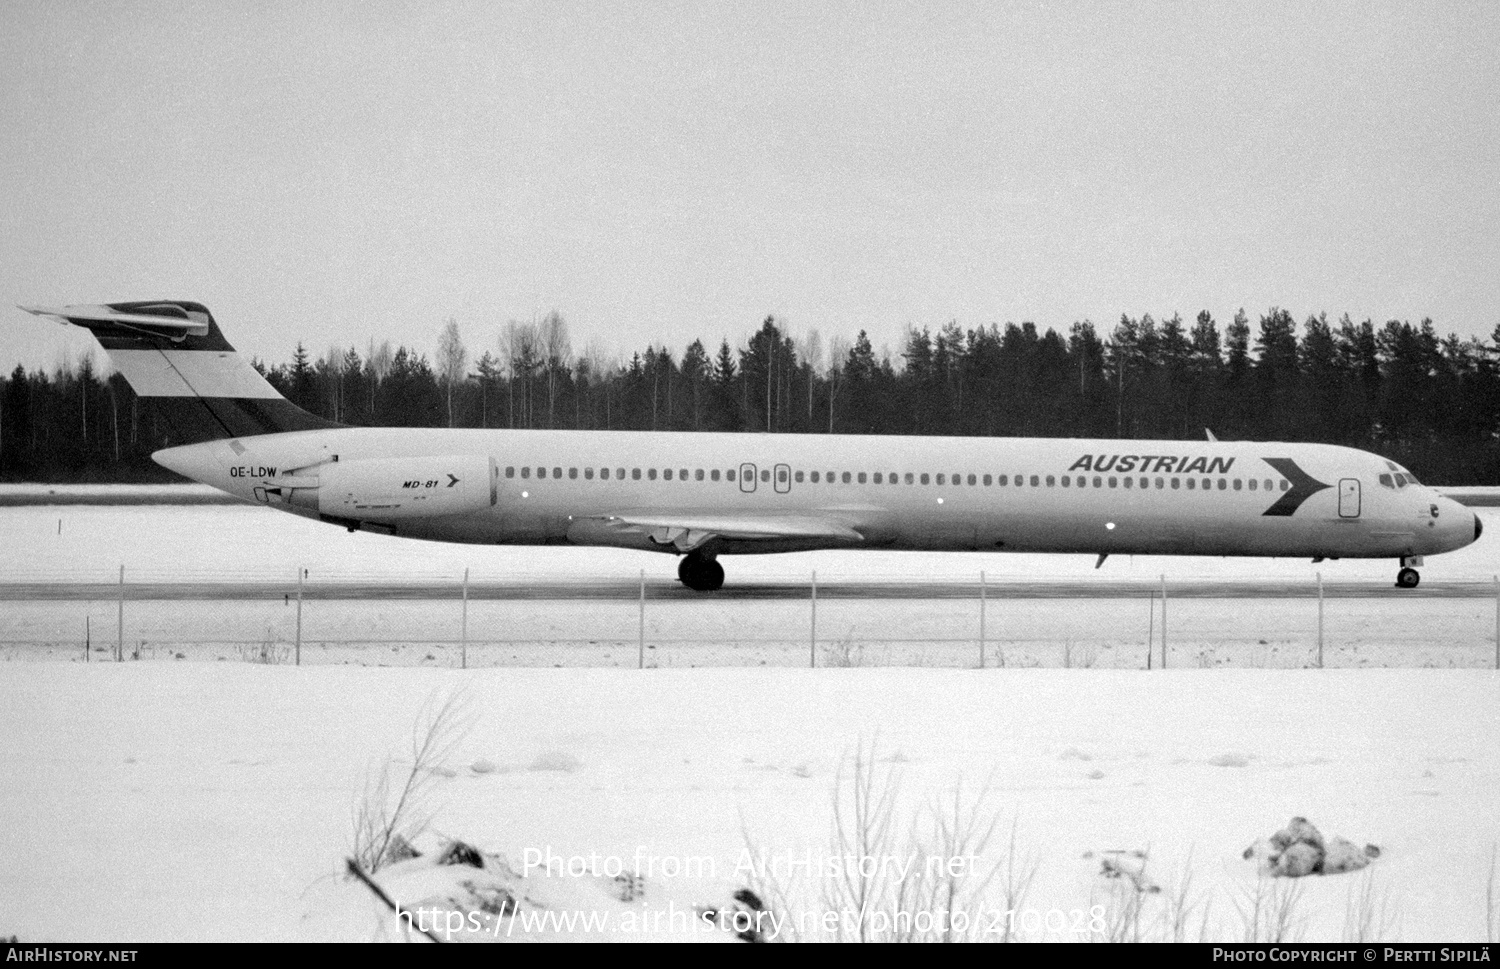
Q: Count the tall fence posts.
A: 9